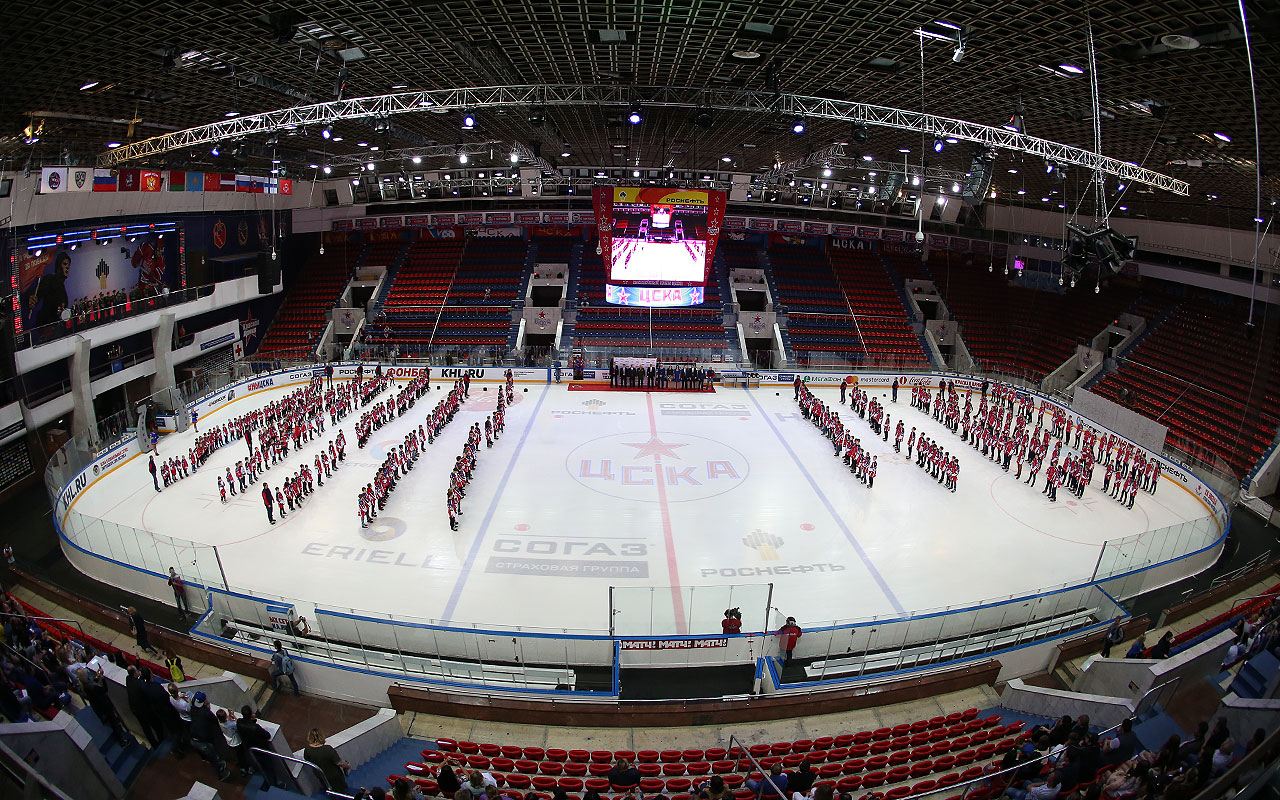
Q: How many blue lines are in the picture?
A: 2